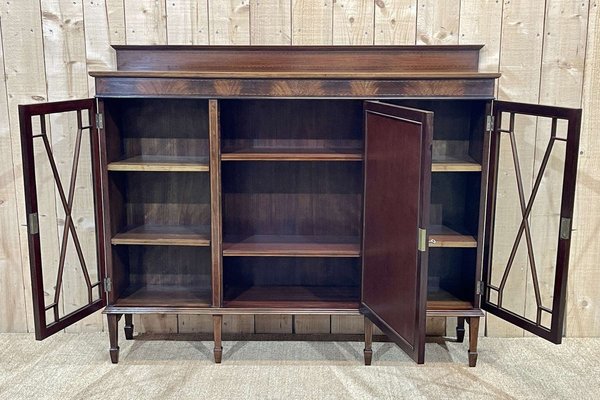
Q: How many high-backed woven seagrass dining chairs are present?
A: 0